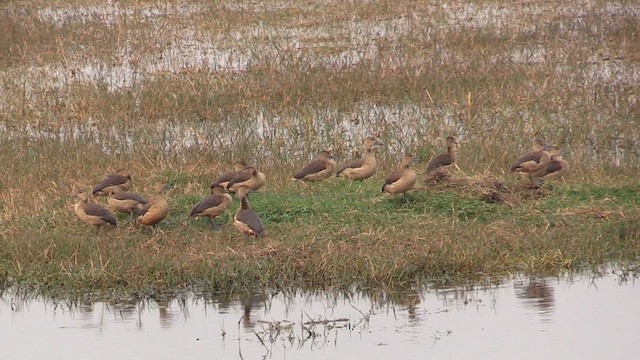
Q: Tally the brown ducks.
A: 14